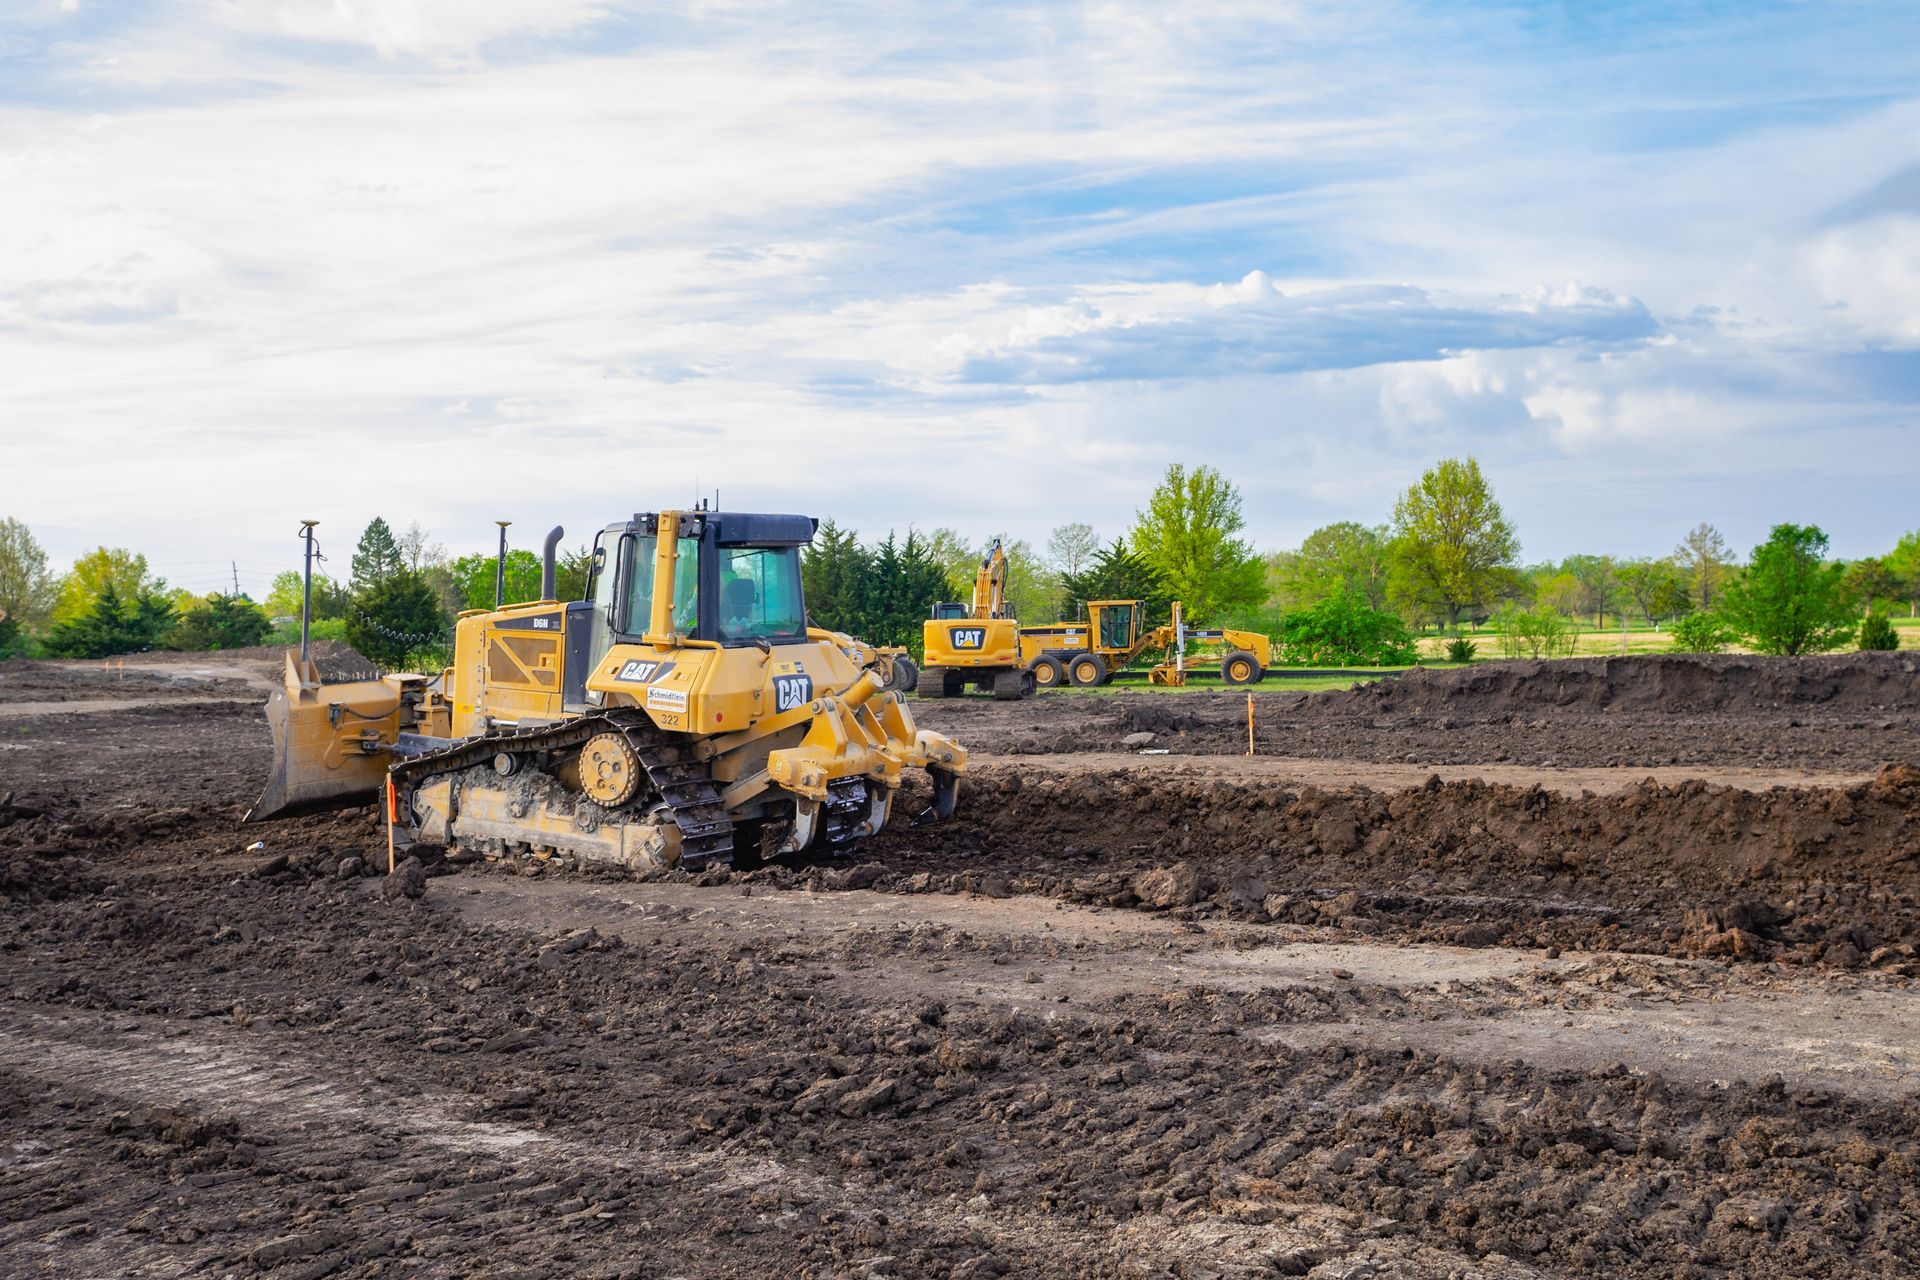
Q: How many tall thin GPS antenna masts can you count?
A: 2